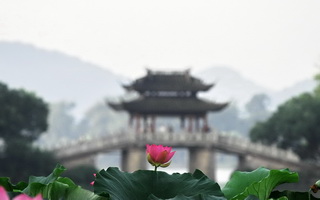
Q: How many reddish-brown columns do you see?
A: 4